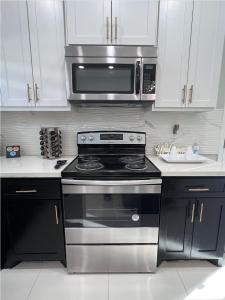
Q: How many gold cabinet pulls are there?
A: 11